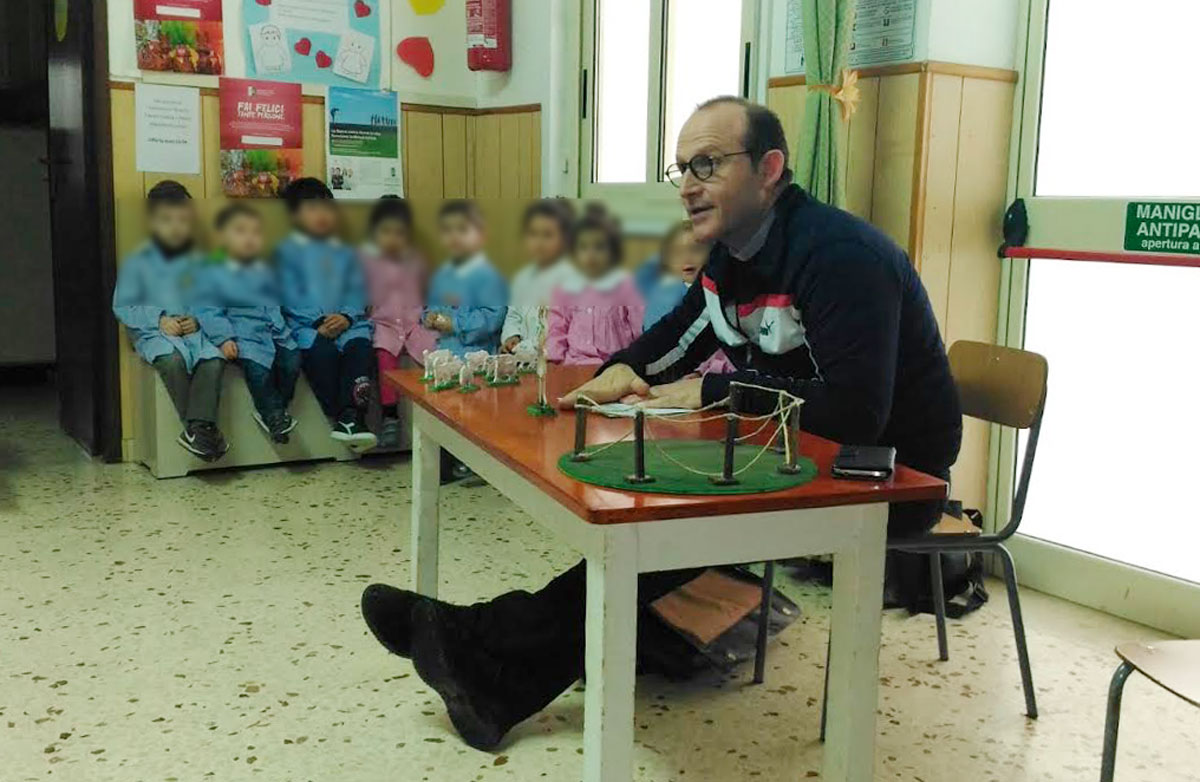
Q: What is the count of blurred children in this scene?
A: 8